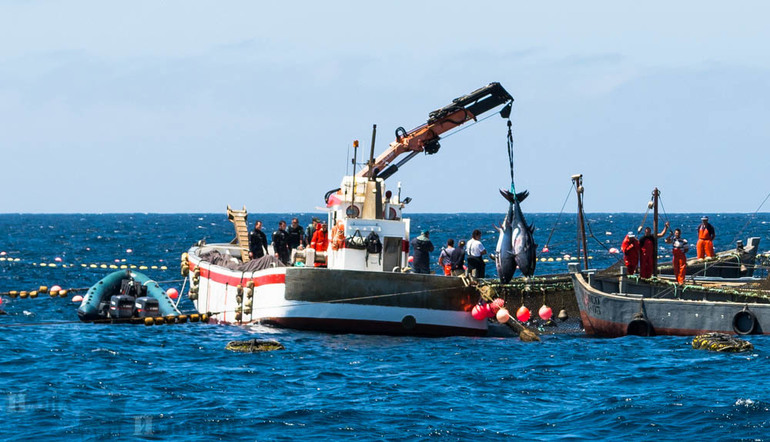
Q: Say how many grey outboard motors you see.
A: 2